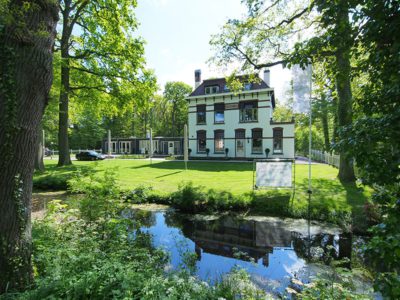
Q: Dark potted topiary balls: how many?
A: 4